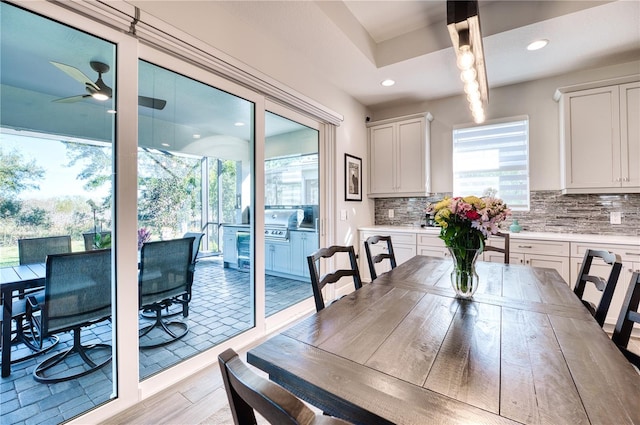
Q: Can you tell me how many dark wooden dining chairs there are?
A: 6